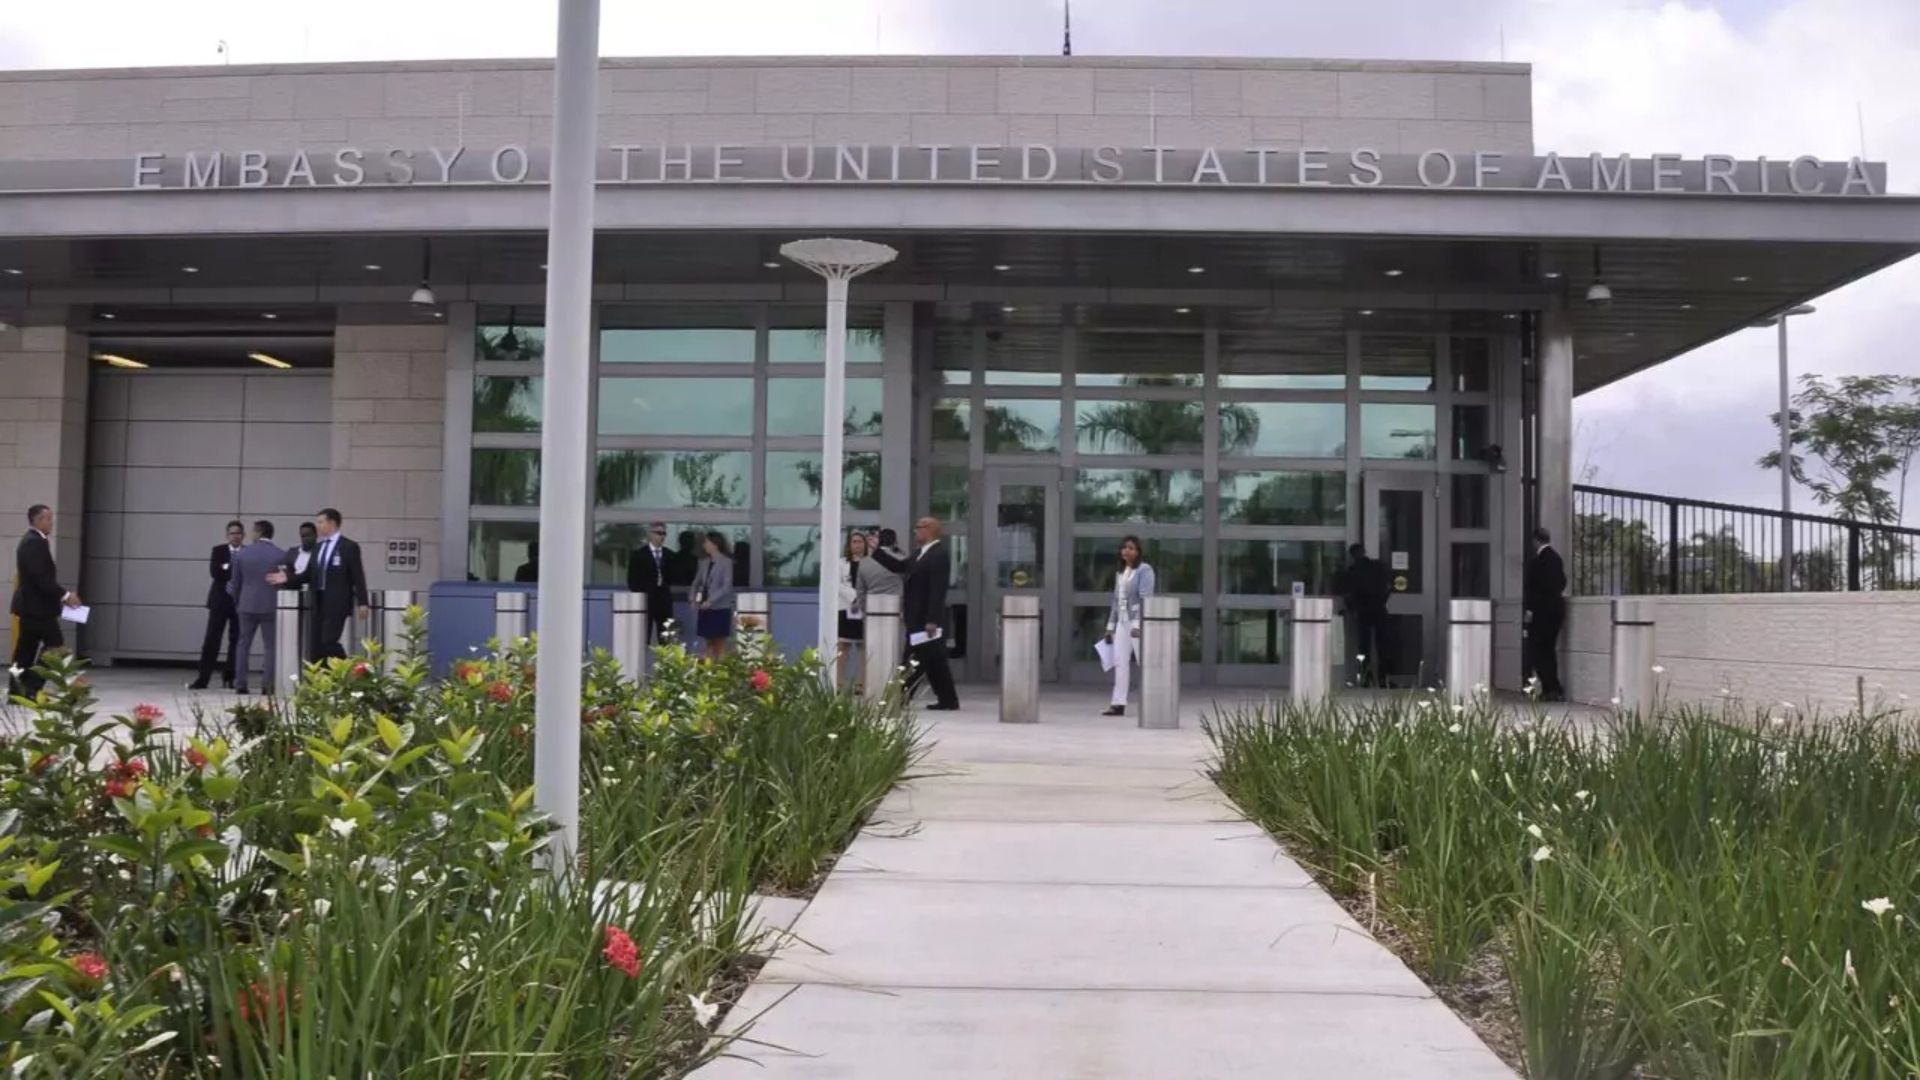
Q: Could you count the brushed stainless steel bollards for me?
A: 11